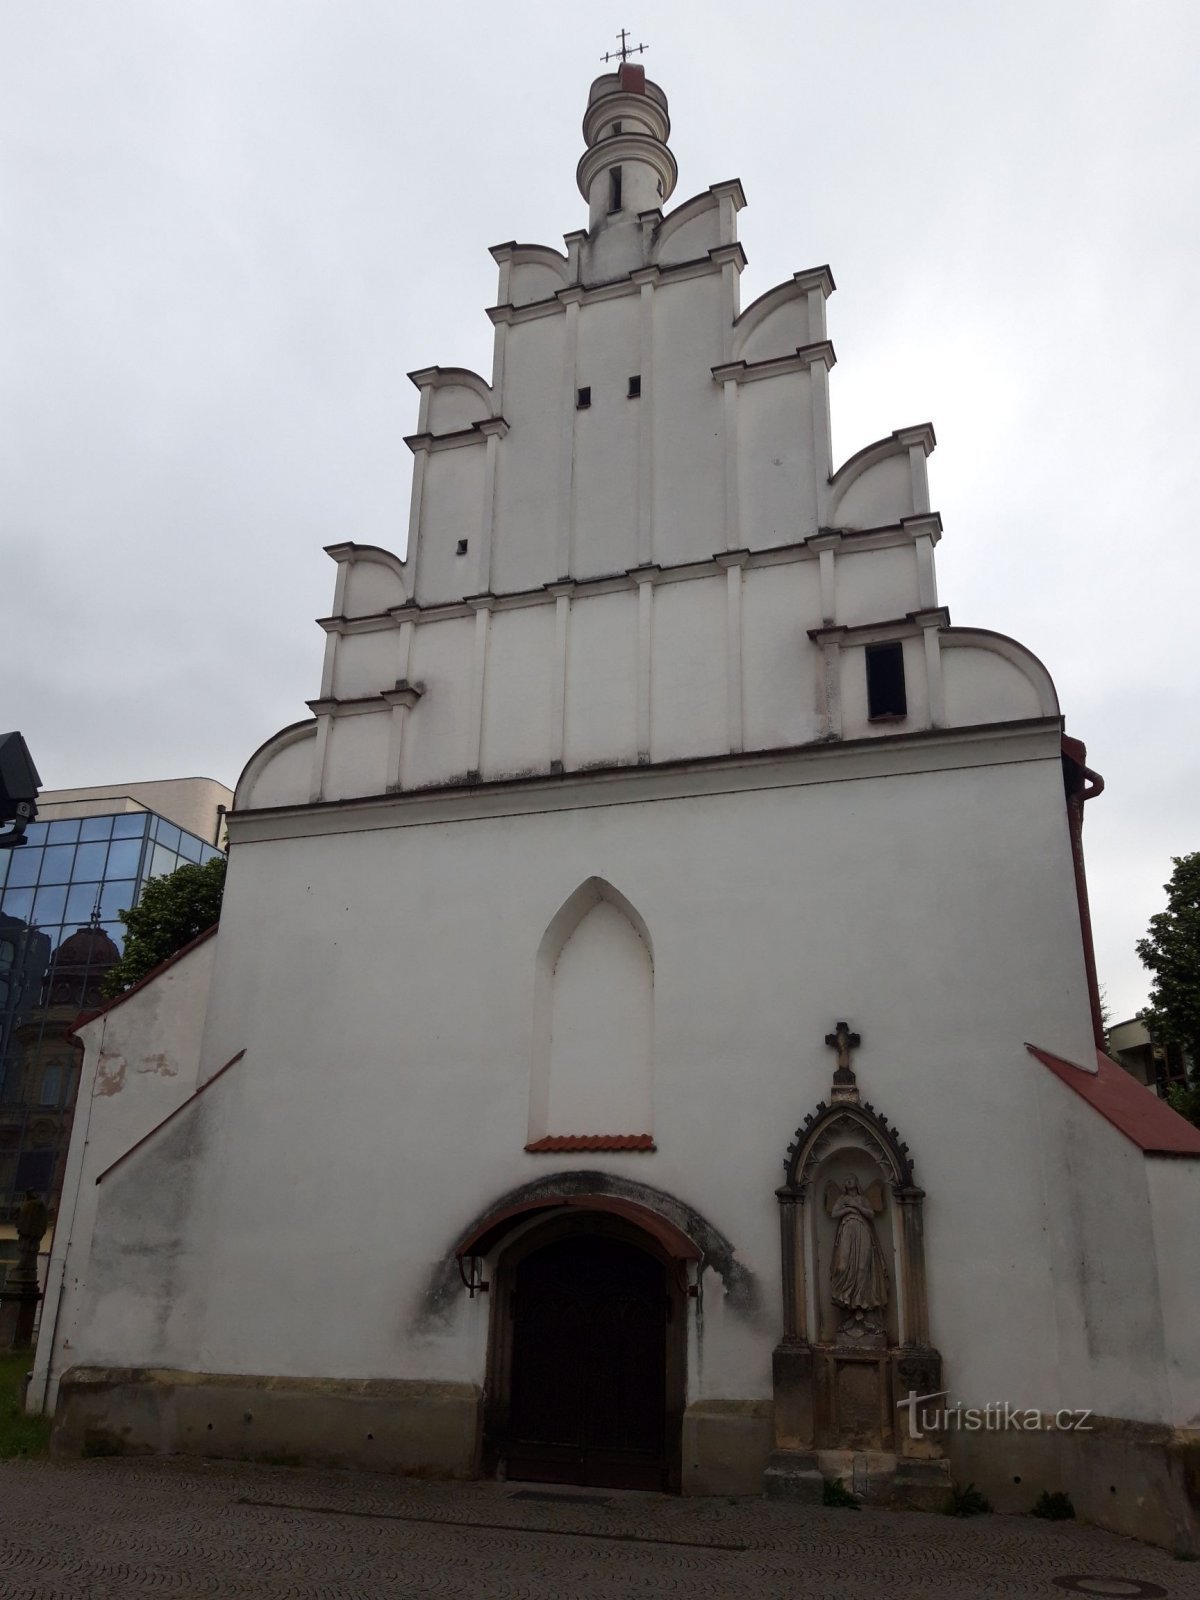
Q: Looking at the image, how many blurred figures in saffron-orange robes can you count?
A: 0